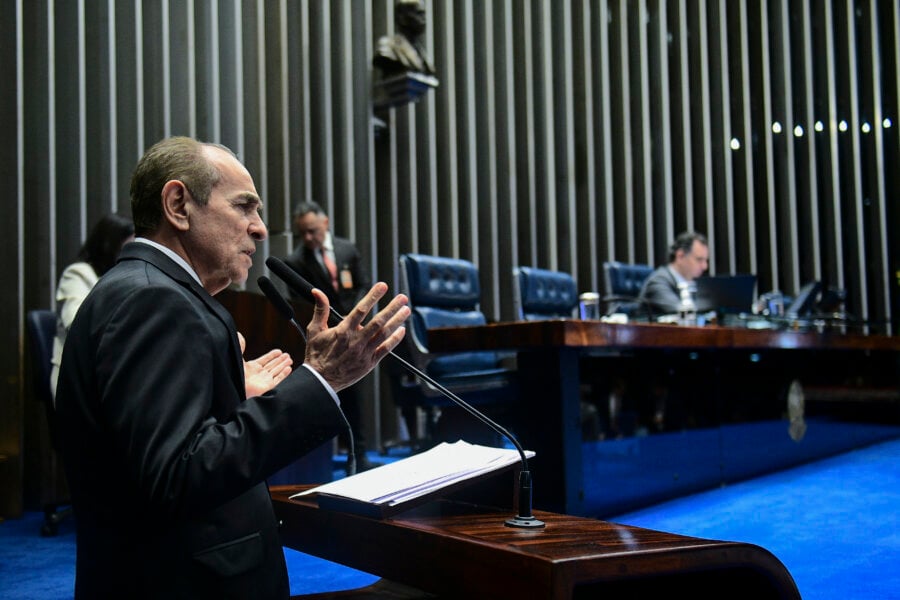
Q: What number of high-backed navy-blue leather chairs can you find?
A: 3